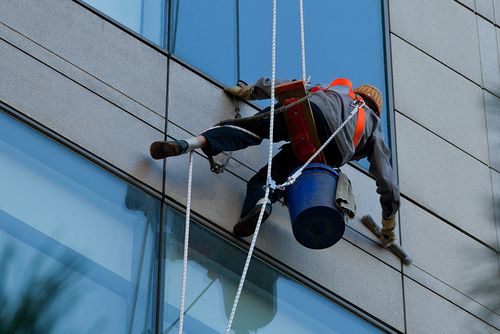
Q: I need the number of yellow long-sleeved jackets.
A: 0